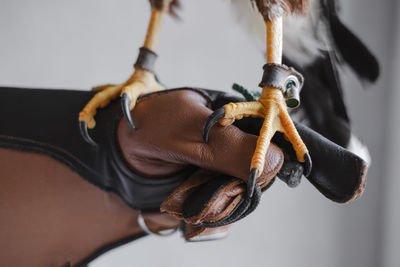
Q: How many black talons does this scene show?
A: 5